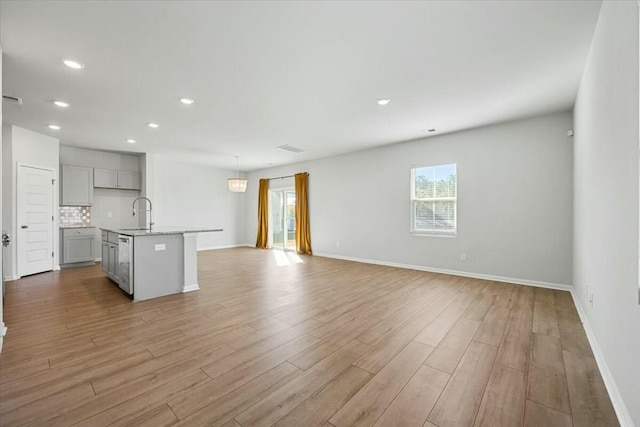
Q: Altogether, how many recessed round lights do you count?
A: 7